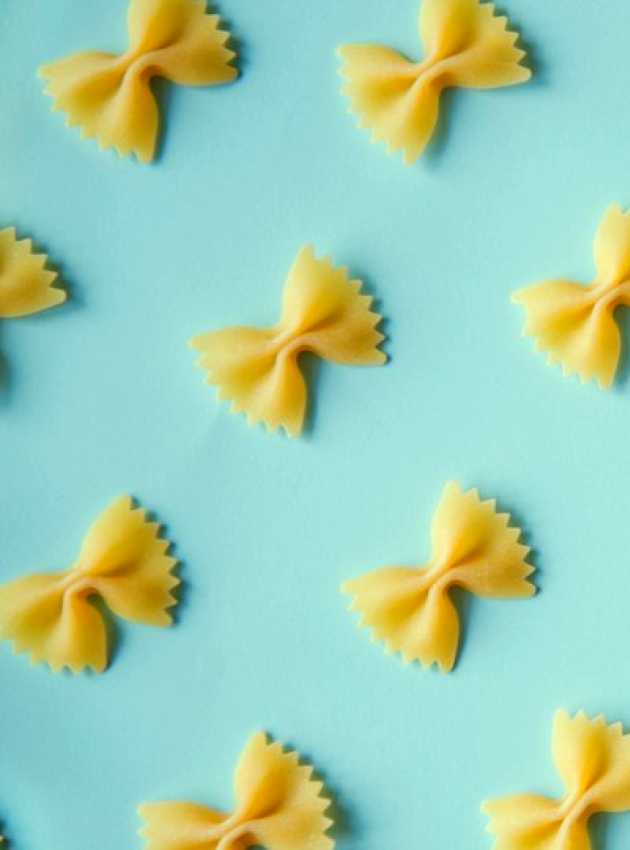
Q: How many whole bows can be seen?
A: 2